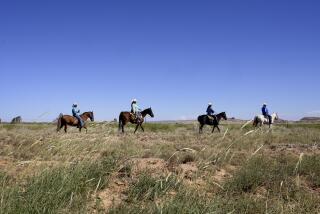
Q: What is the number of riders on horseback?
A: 4